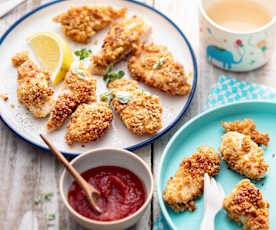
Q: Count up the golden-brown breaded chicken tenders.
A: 11